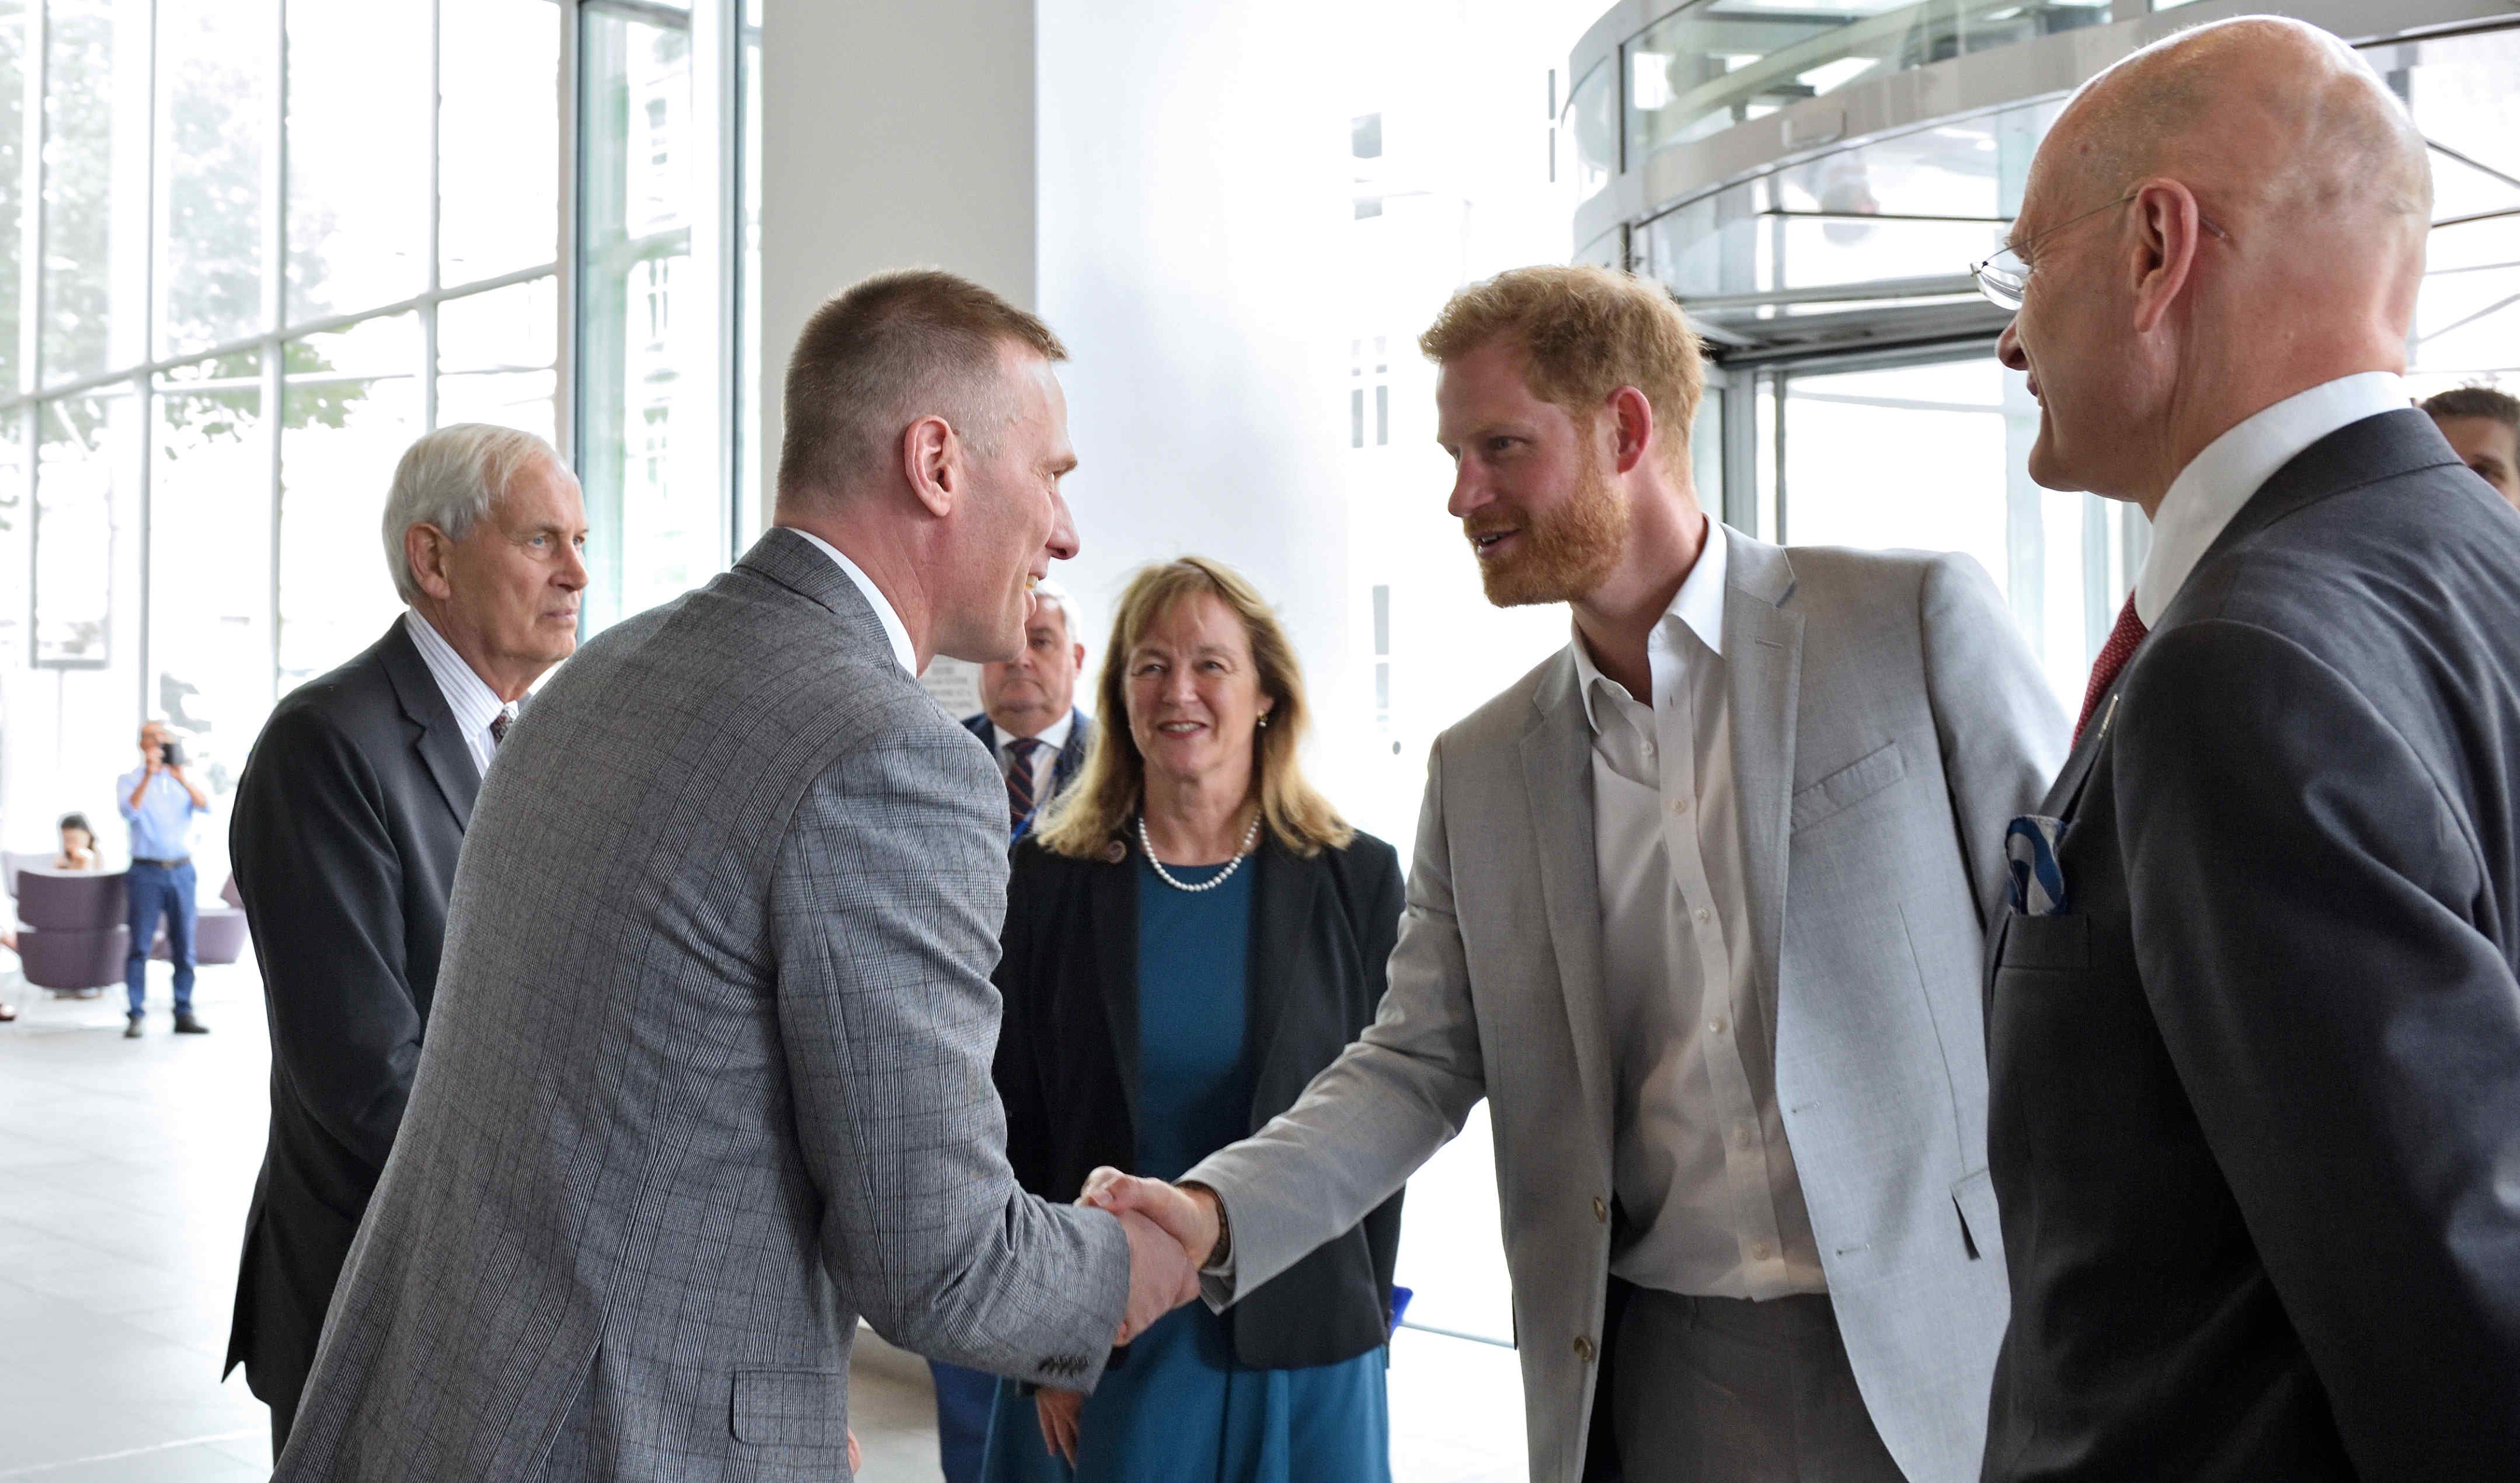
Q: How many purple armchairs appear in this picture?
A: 2